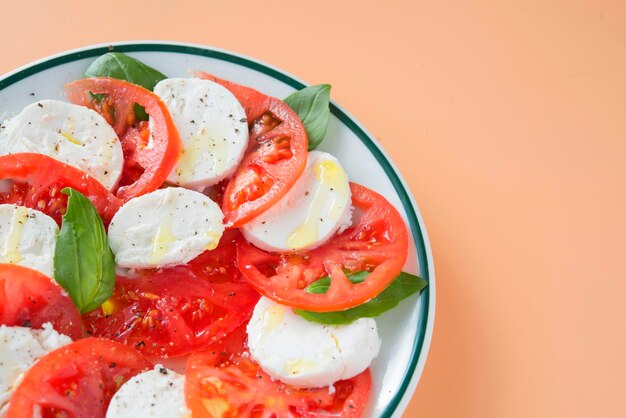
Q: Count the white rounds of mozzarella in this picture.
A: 8